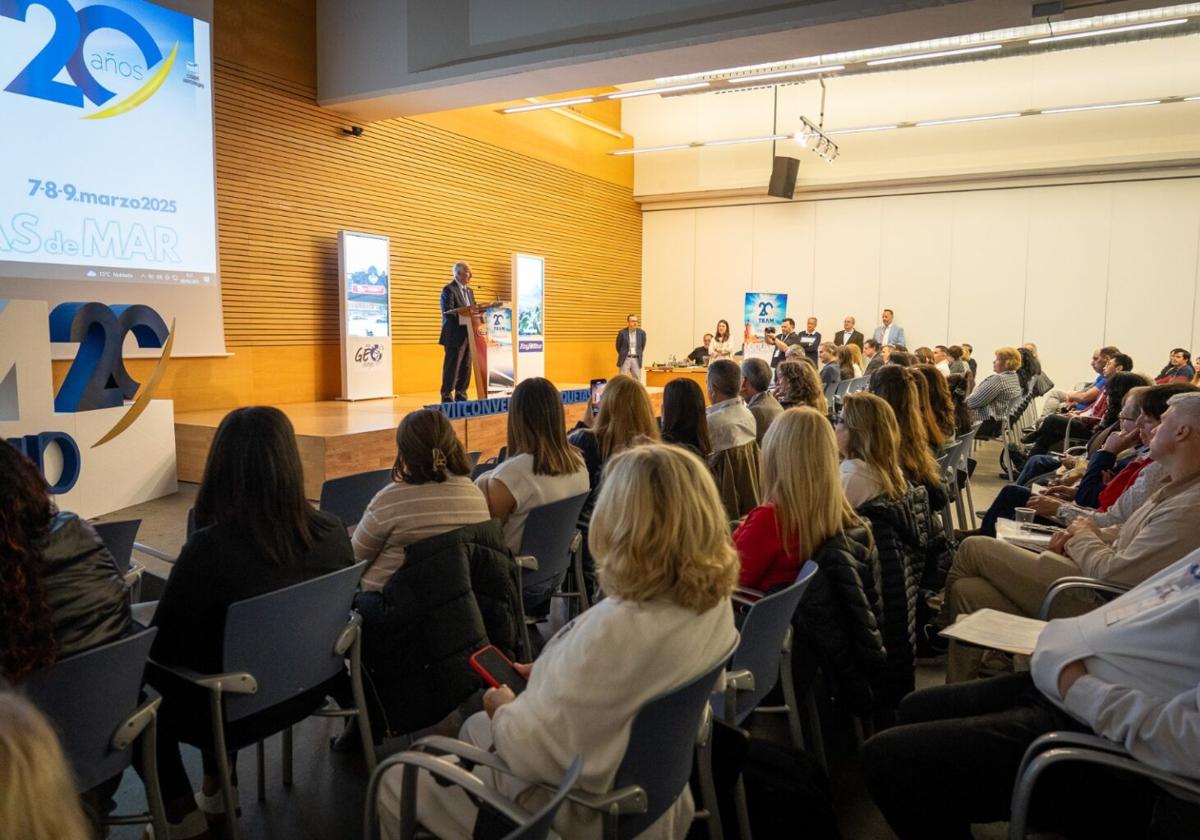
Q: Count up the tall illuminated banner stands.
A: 2